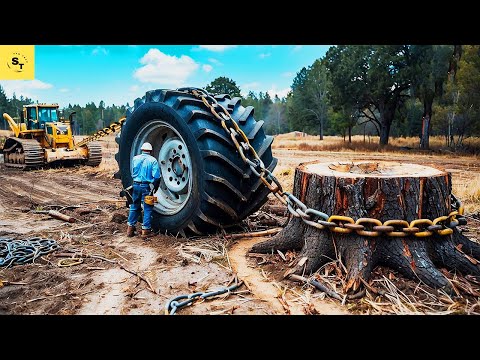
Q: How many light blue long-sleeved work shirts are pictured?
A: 1